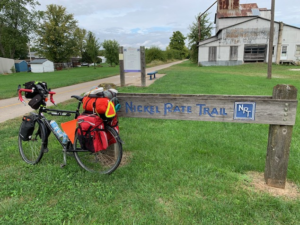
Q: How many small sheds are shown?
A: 2